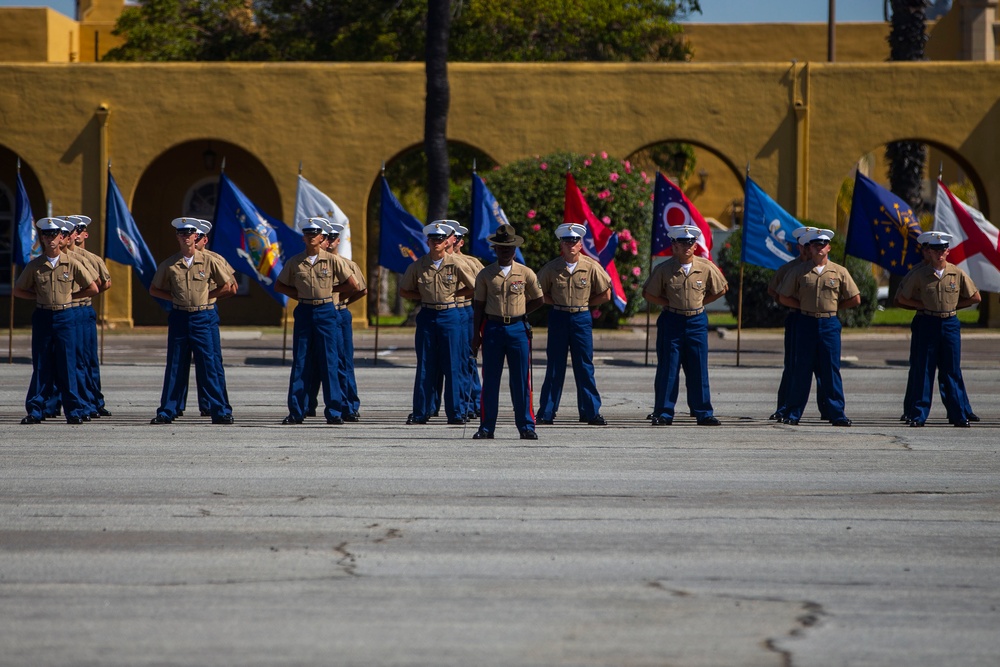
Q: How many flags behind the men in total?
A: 11